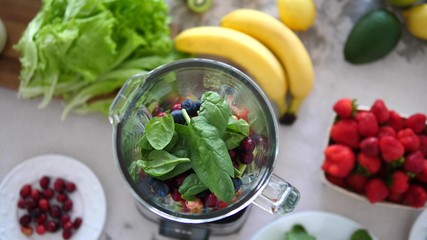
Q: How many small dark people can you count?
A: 0